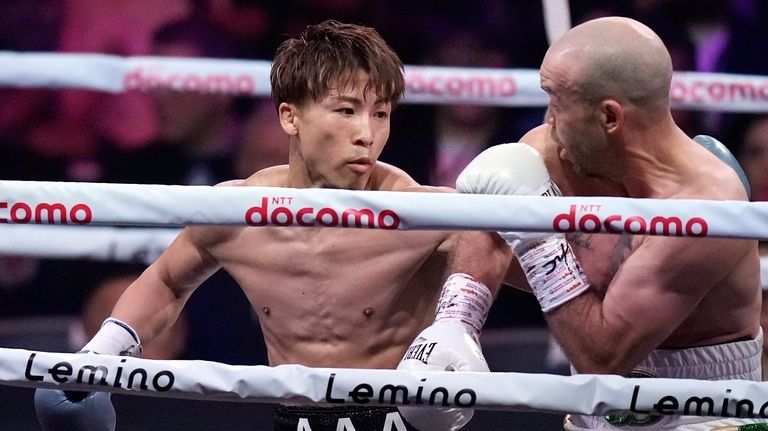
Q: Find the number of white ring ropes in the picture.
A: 4